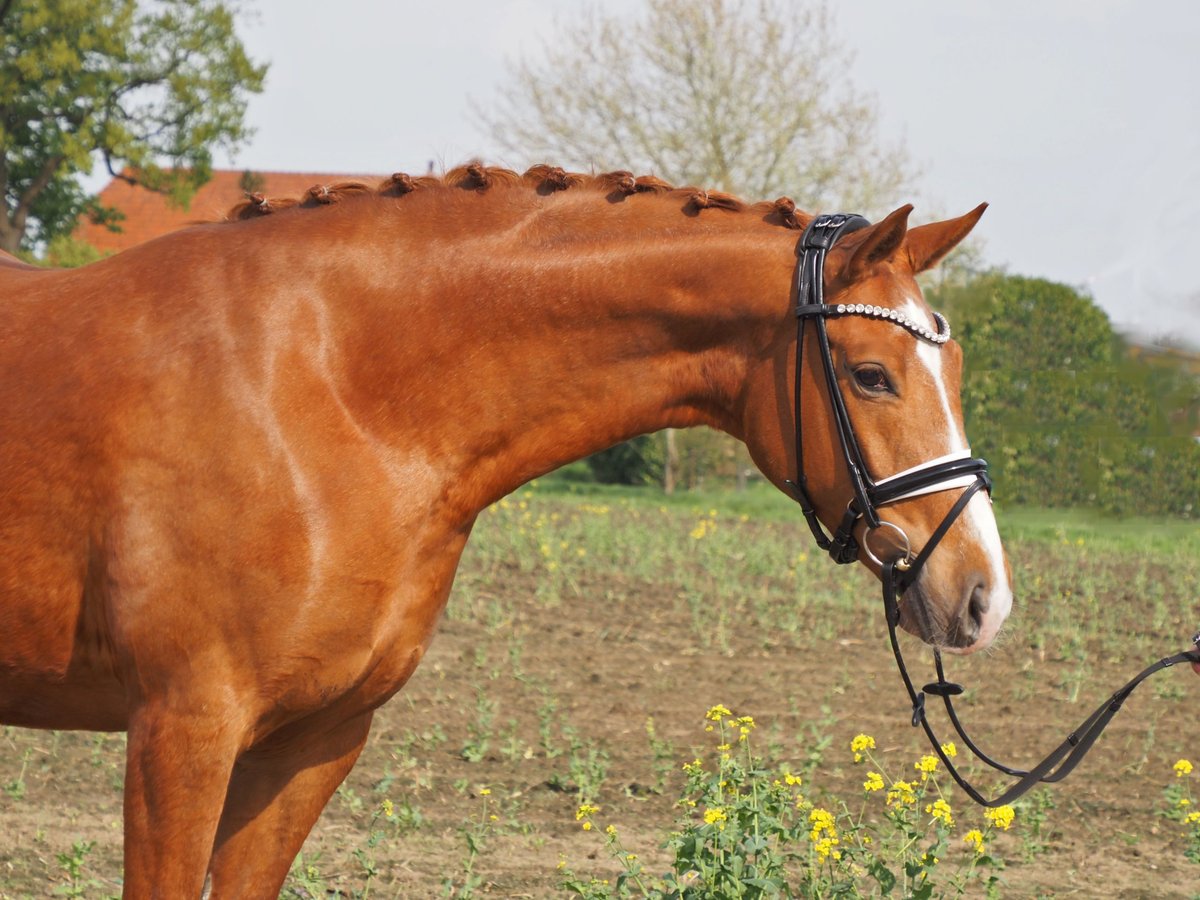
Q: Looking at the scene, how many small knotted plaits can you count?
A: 8